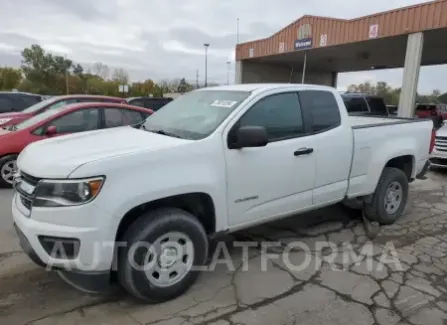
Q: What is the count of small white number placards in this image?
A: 4